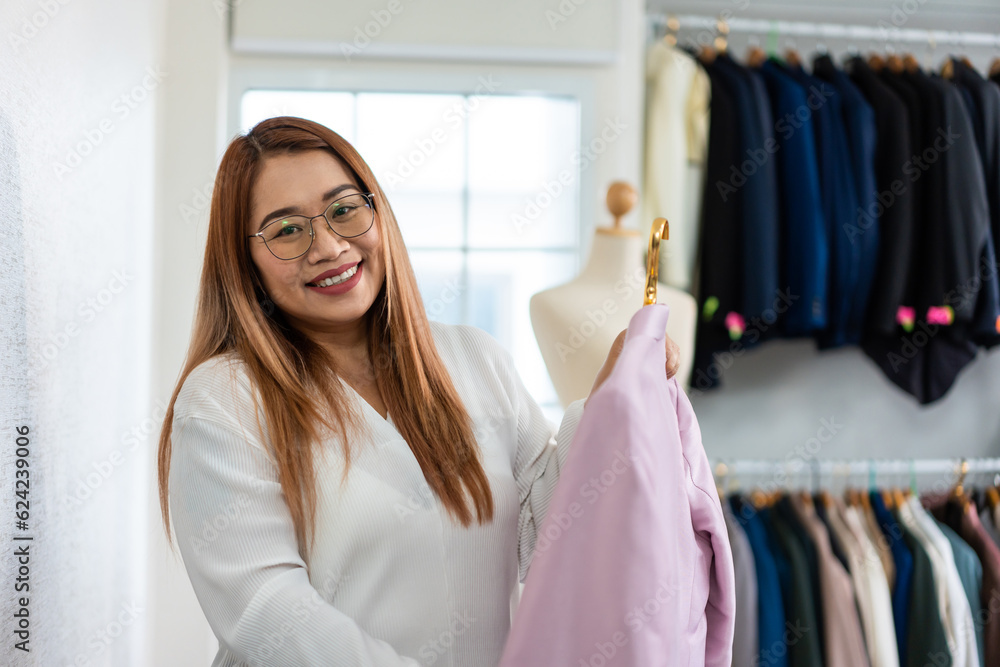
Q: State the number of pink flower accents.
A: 3